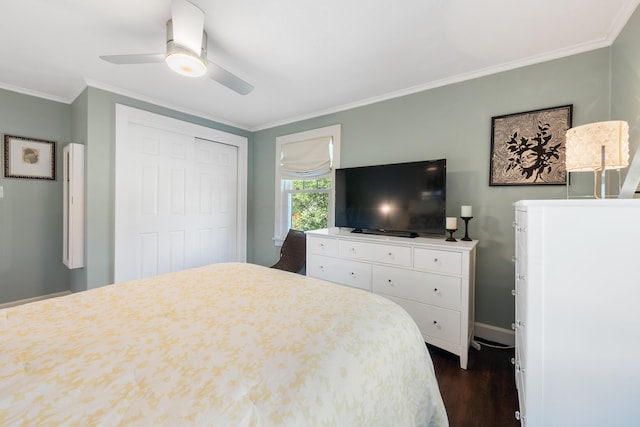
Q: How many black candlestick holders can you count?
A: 2